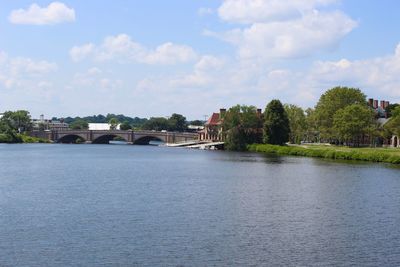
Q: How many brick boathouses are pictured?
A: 1